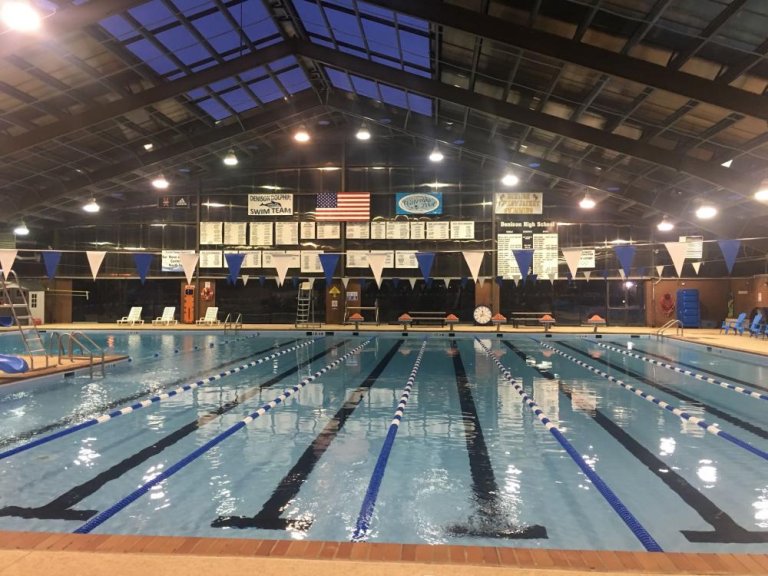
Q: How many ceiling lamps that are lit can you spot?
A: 13